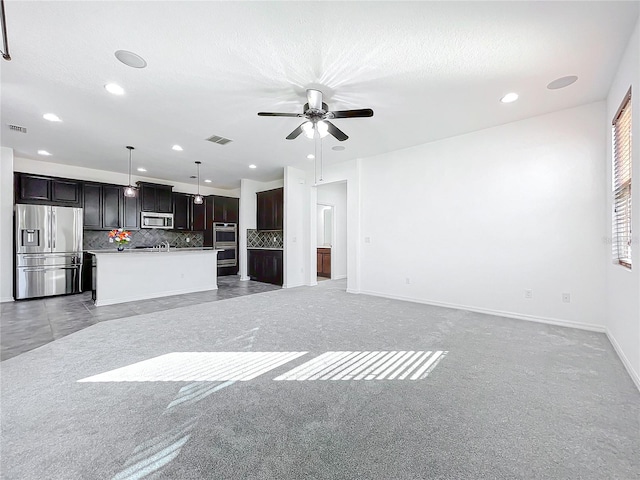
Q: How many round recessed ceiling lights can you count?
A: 9